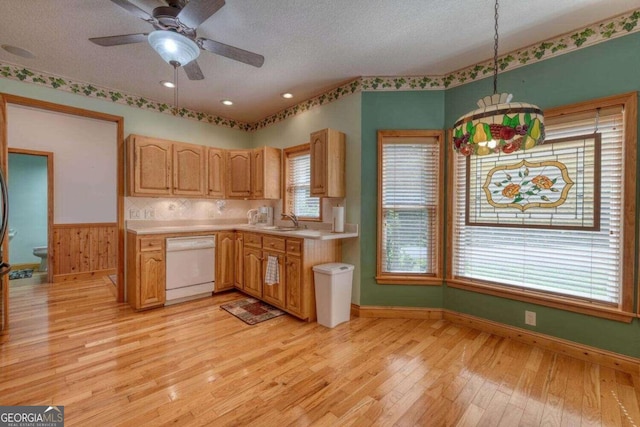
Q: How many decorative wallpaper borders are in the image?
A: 1